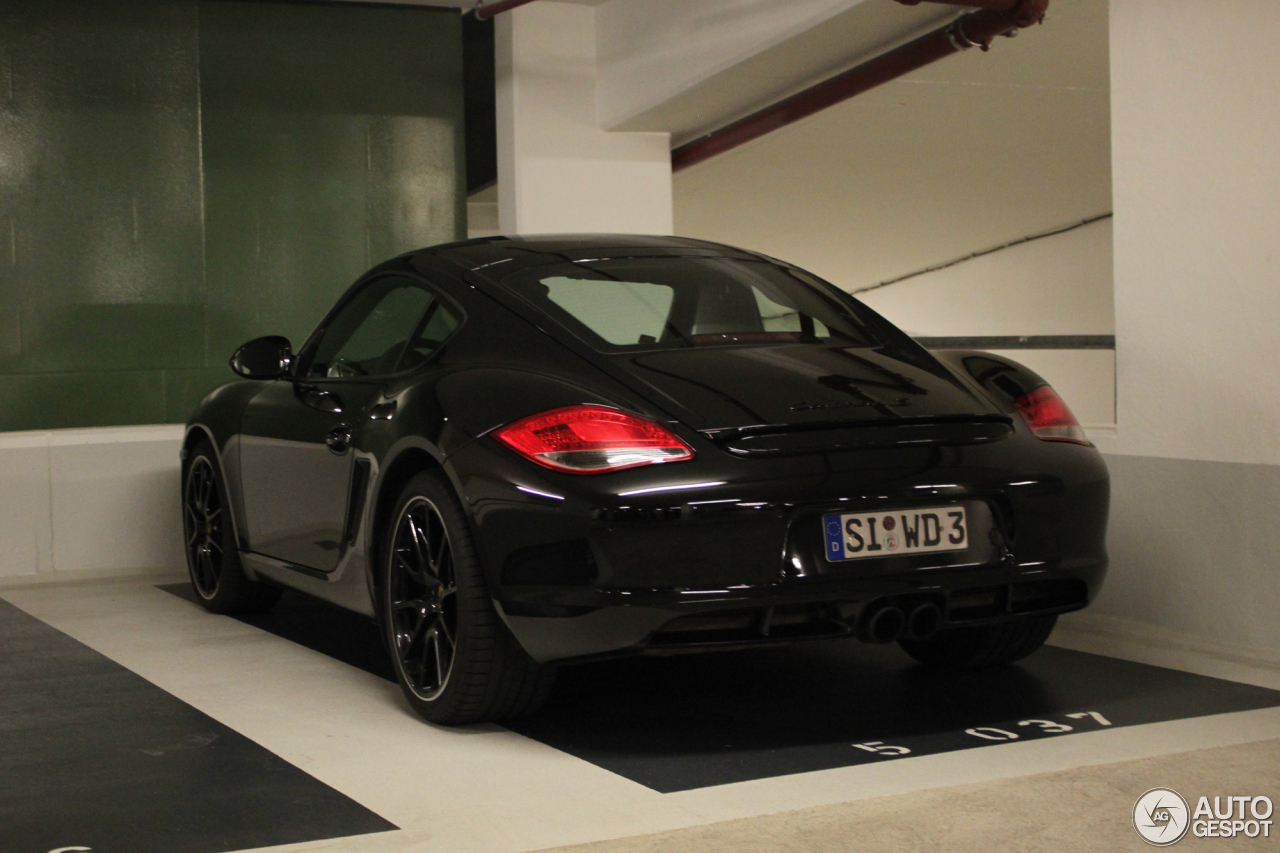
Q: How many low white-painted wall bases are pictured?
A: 1